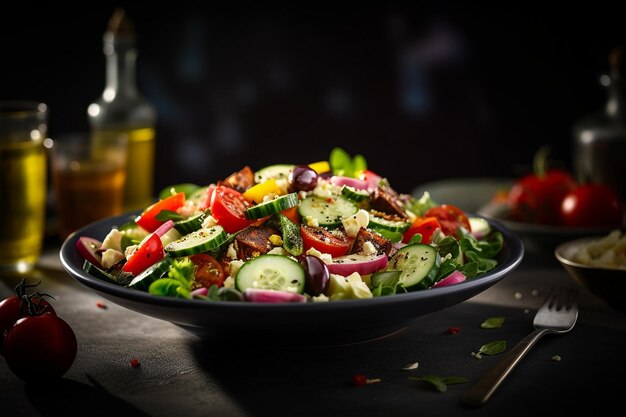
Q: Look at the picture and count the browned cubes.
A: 4